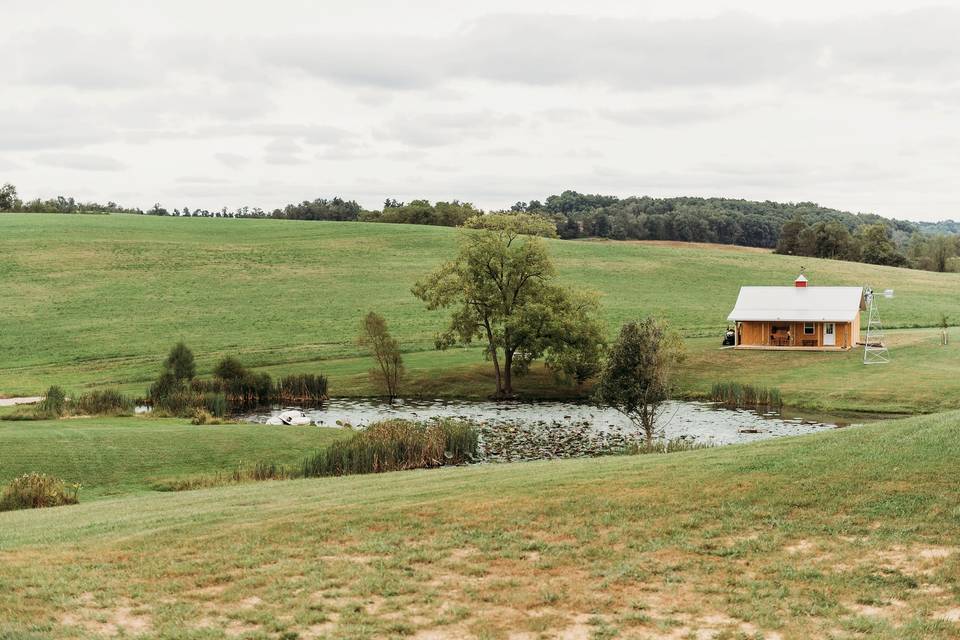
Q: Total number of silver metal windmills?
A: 1